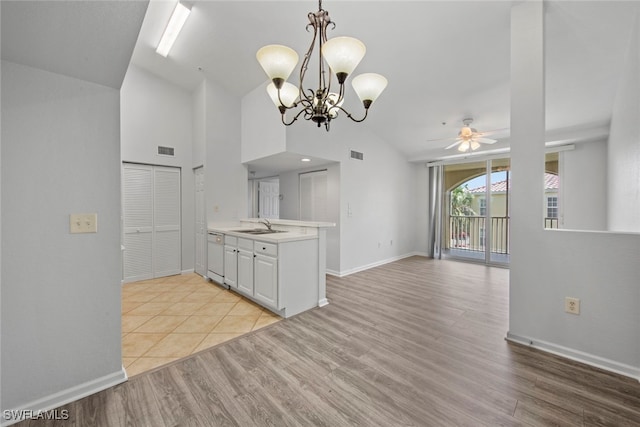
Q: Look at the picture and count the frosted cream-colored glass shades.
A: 5